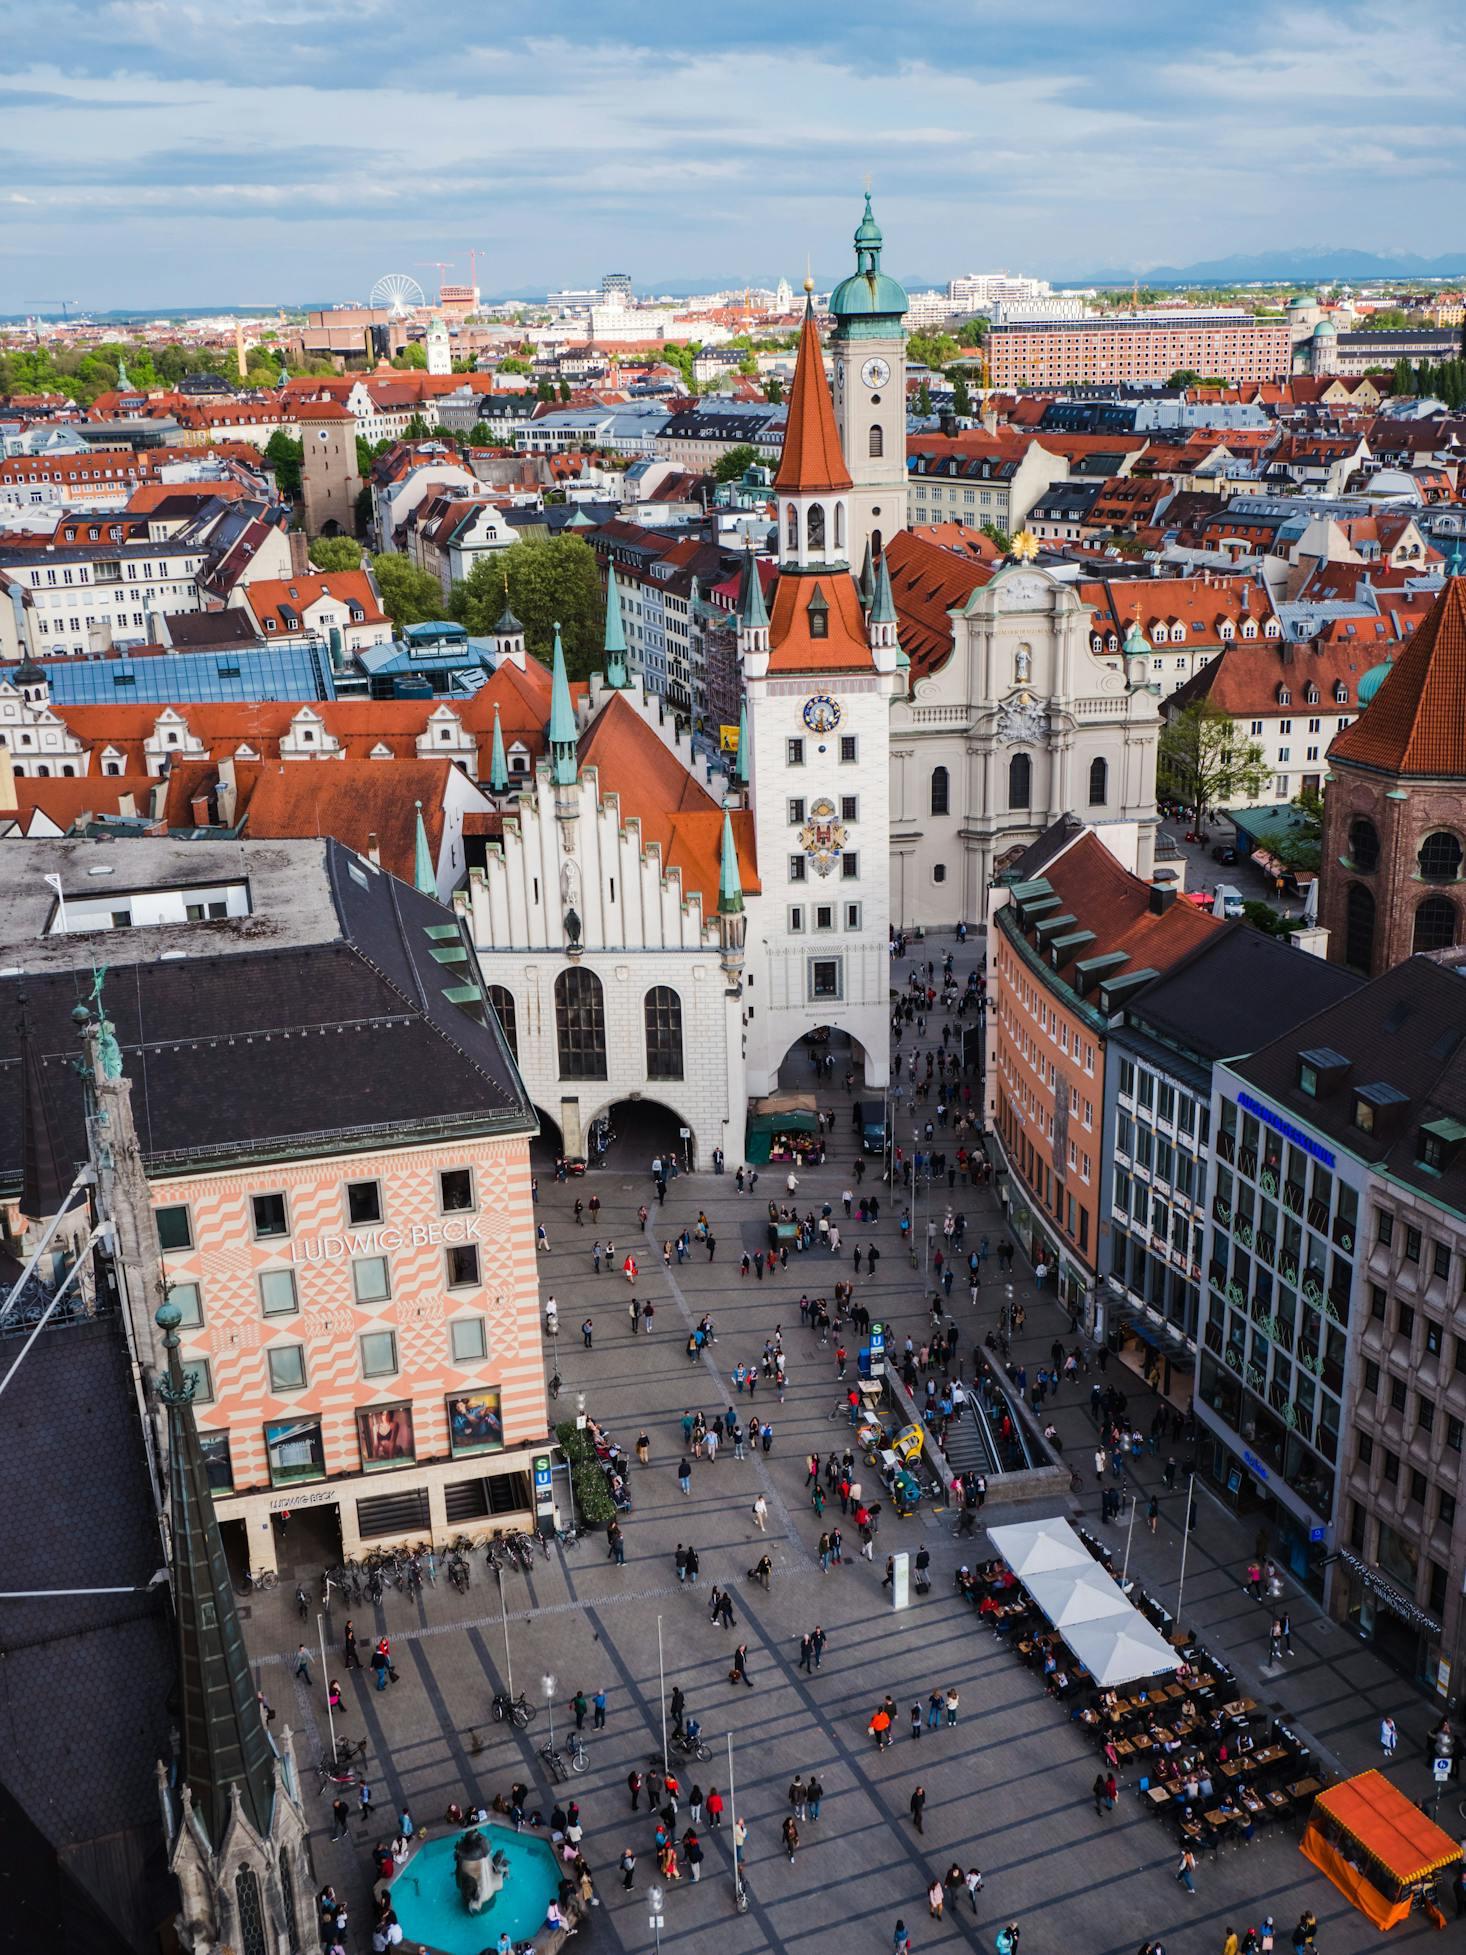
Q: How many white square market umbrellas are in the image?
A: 3